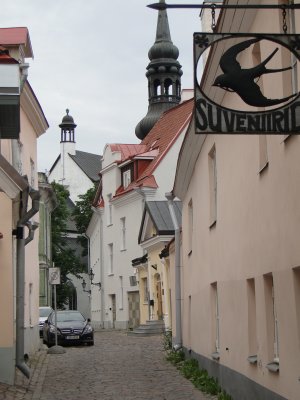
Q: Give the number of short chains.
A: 2